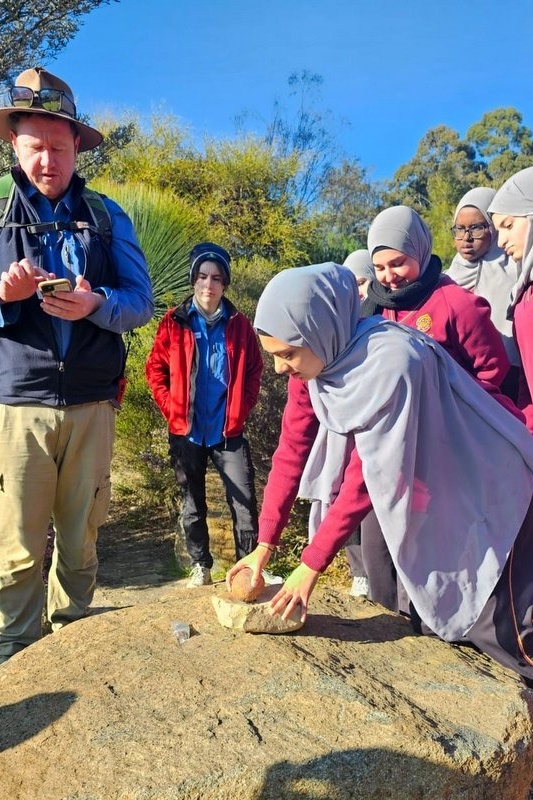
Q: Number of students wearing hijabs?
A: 5